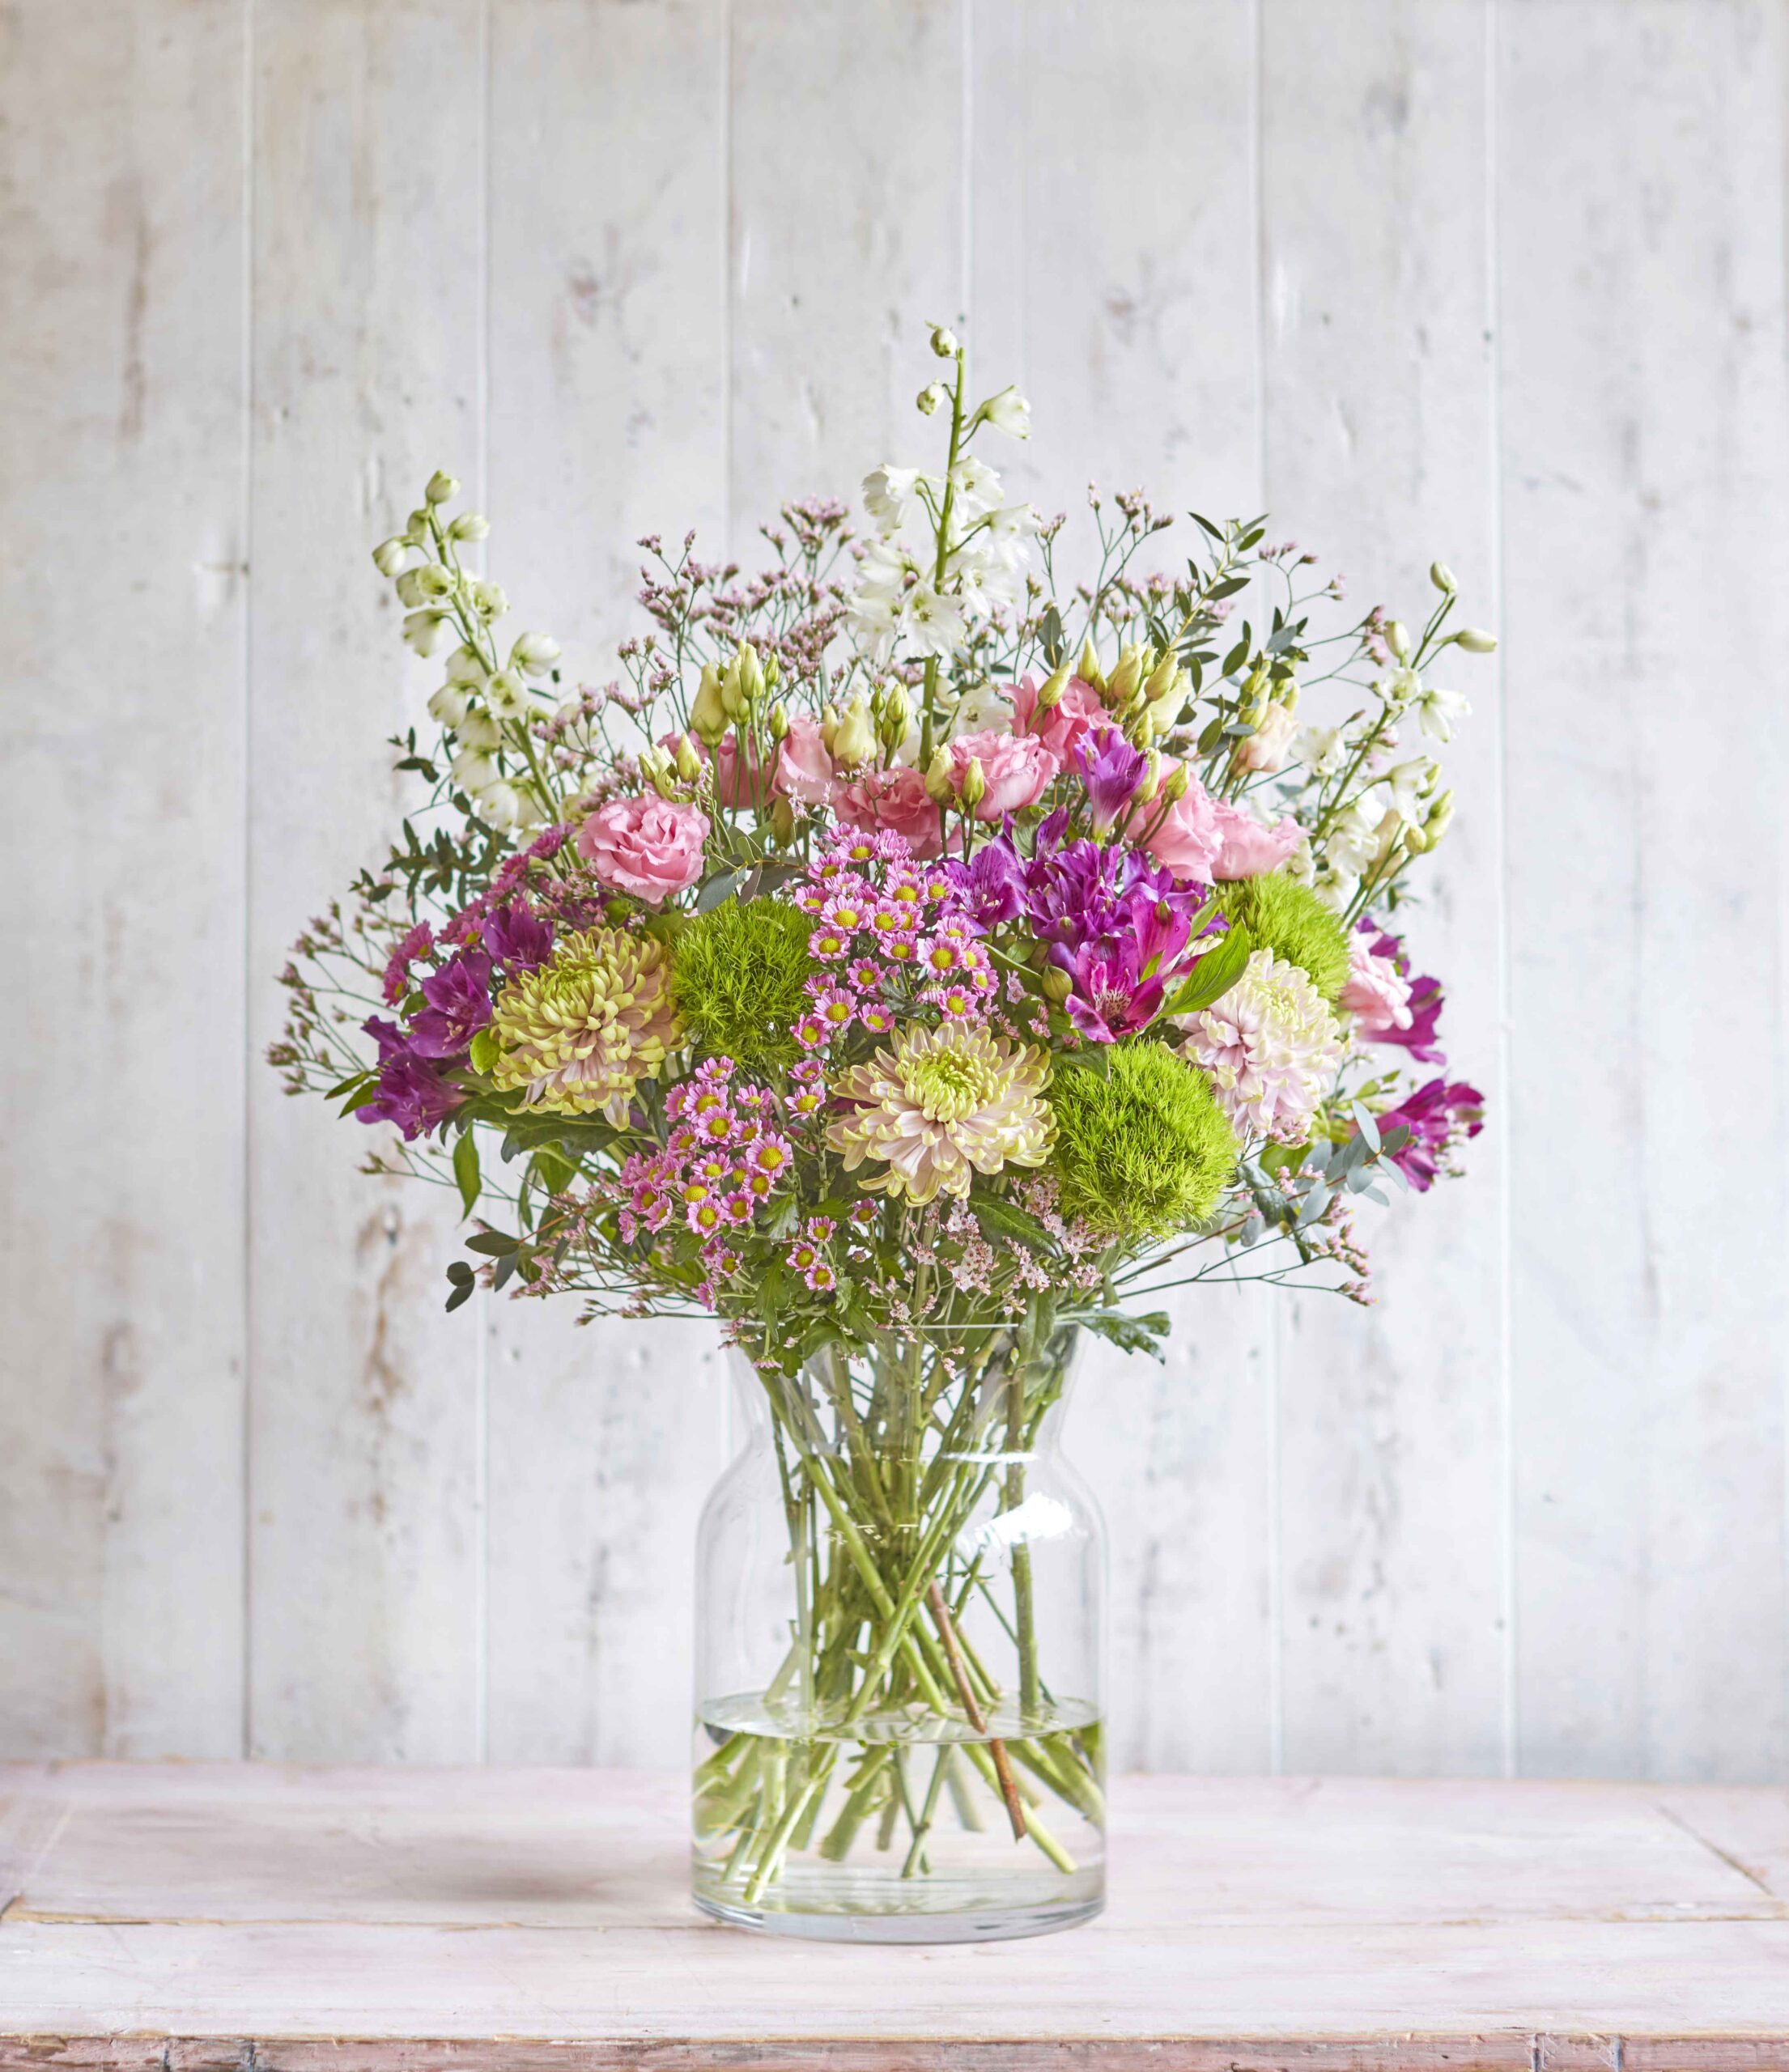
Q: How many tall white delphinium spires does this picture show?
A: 3